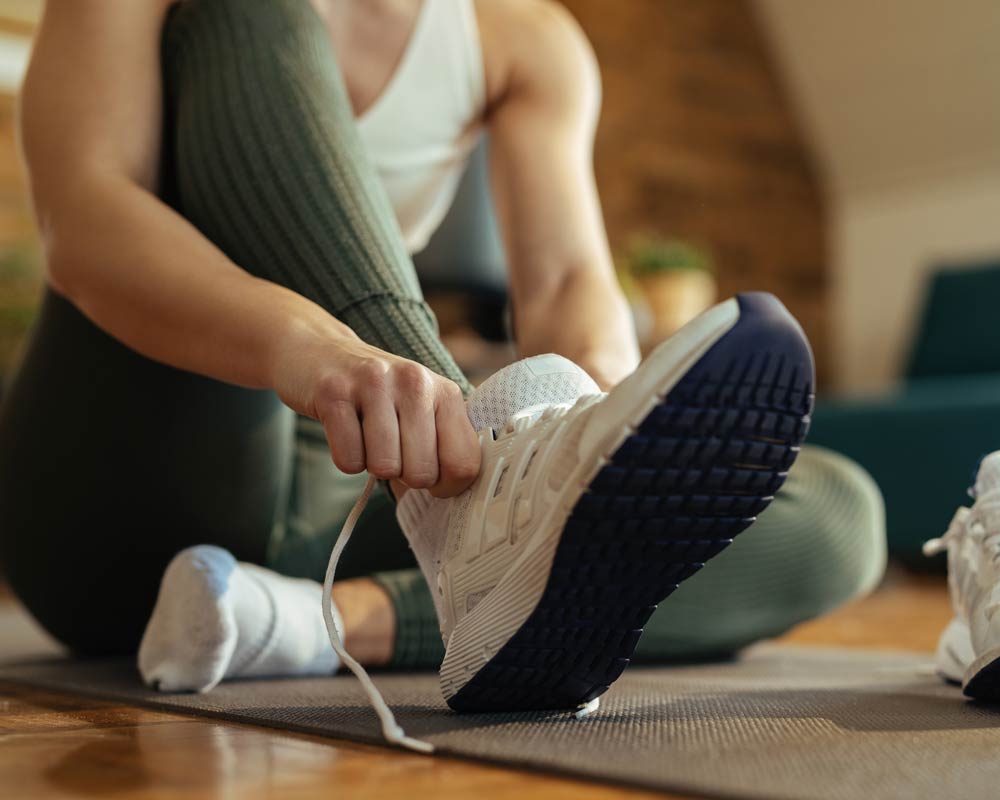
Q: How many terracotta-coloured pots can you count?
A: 1